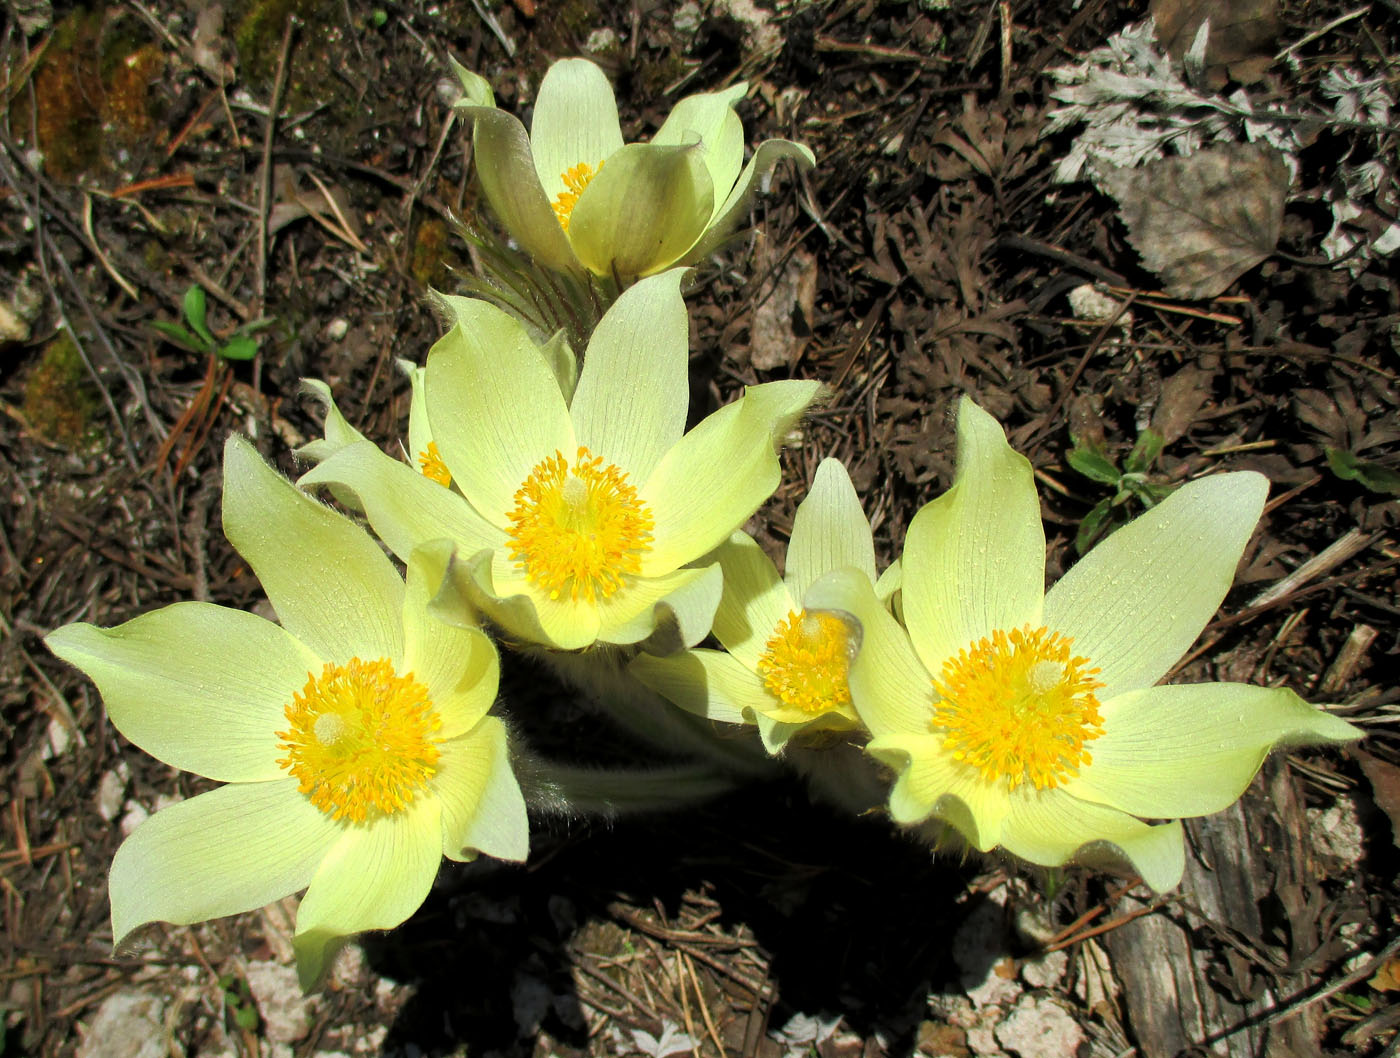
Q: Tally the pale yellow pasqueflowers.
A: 6